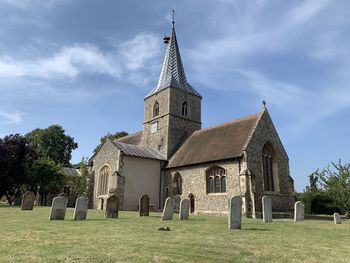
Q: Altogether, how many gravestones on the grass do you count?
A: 11